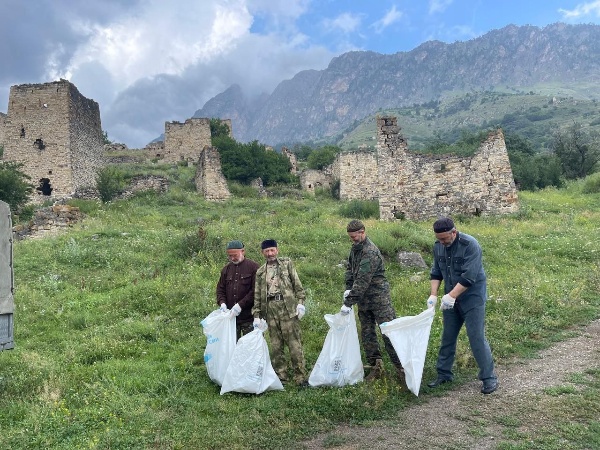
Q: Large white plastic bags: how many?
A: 4